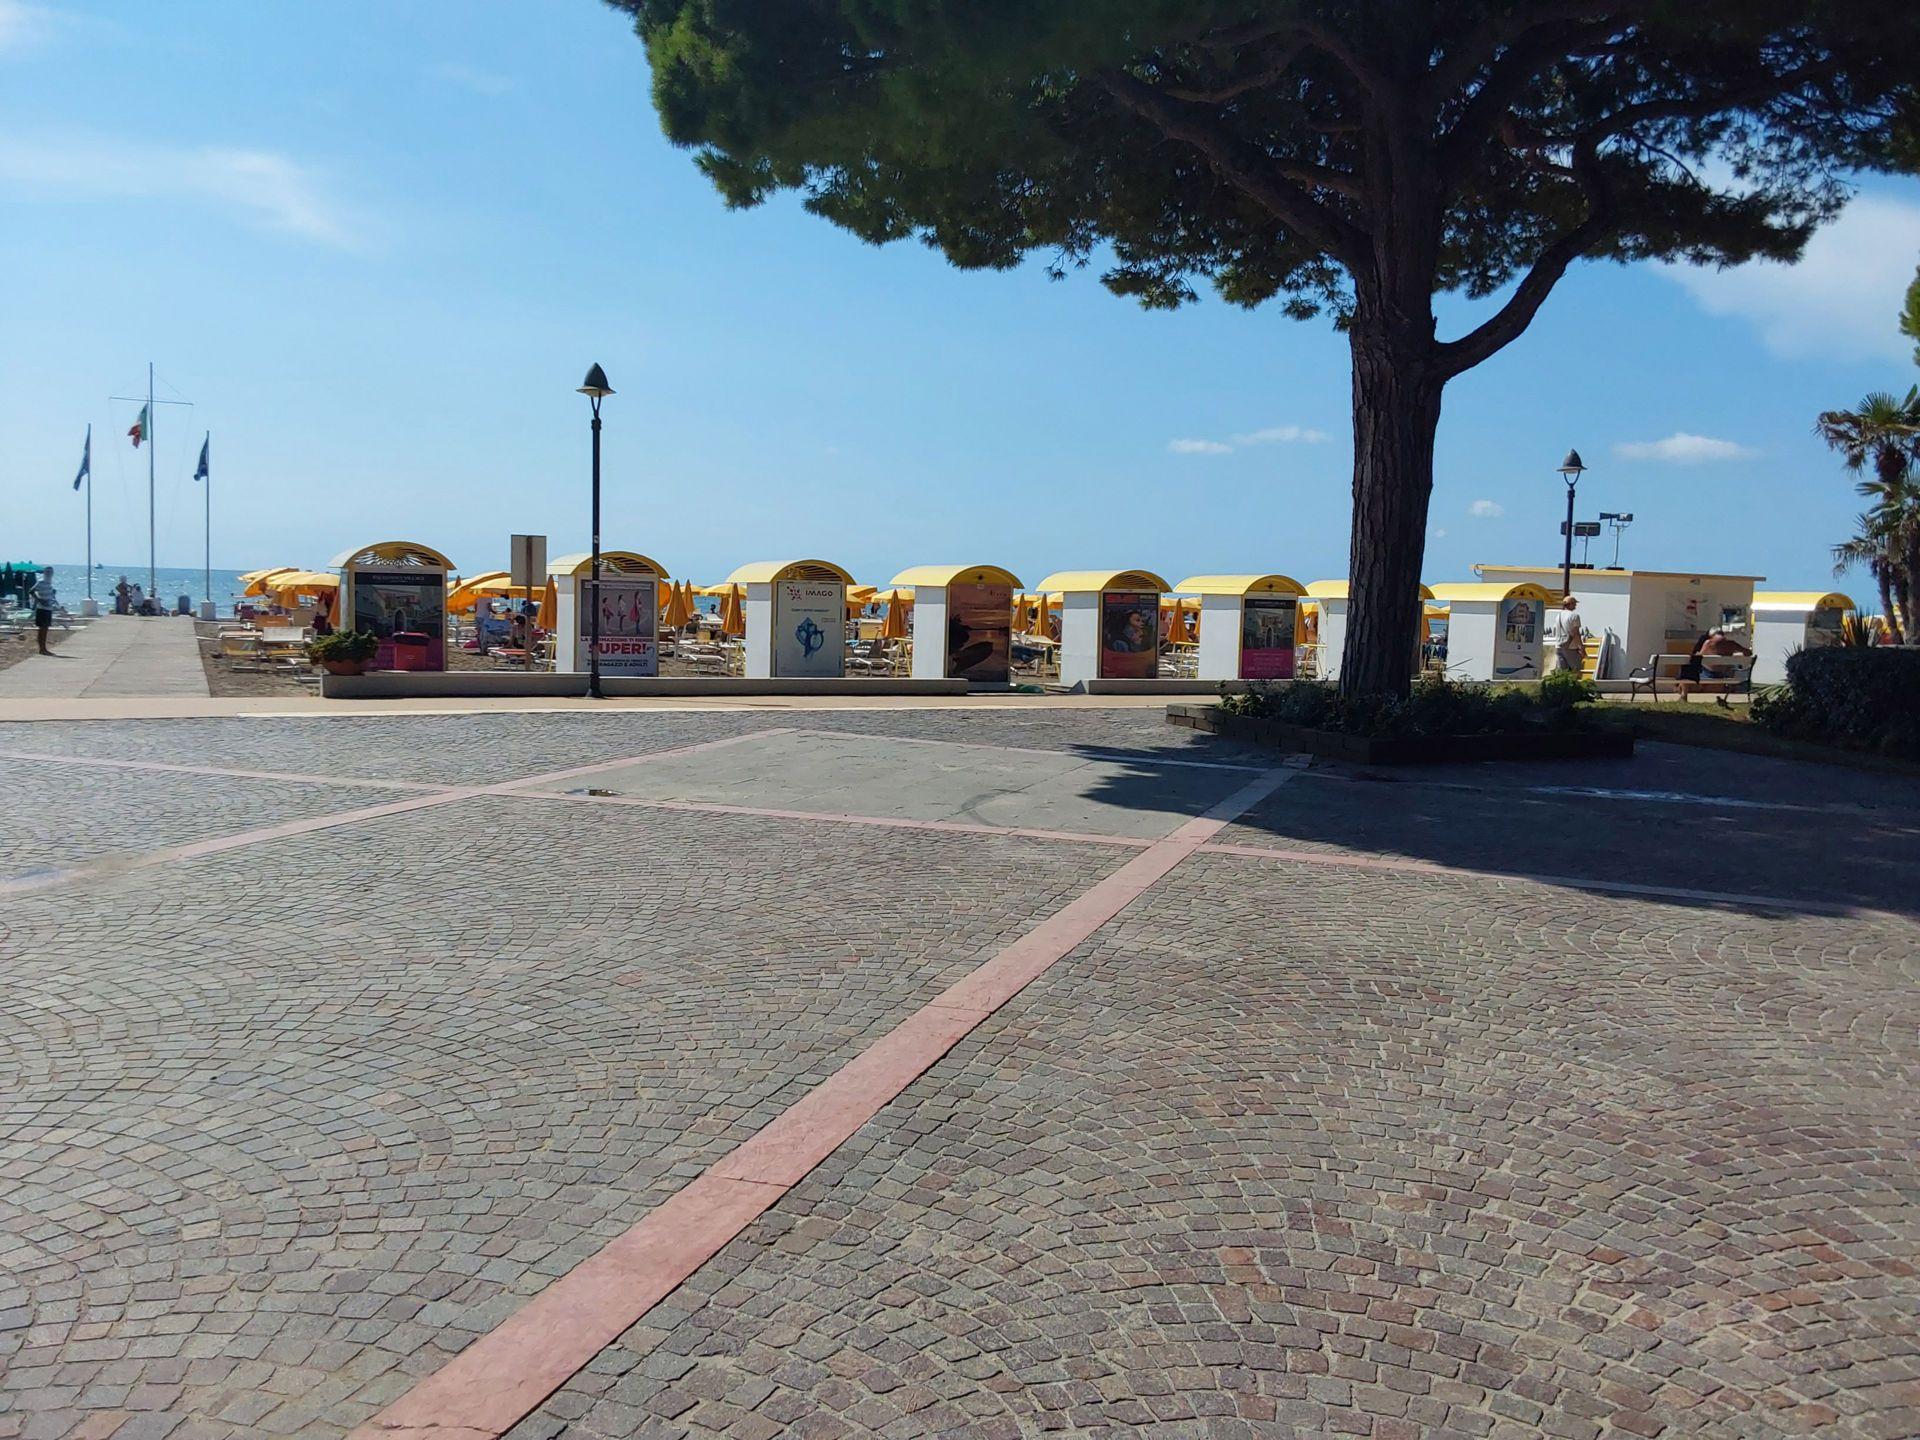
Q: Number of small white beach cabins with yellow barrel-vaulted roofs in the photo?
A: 9